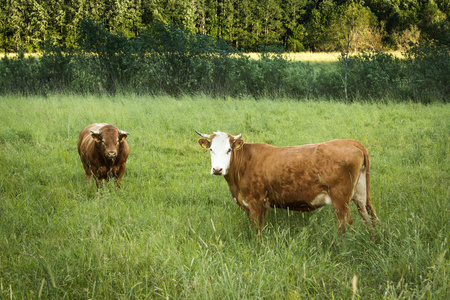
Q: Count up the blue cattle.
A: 0